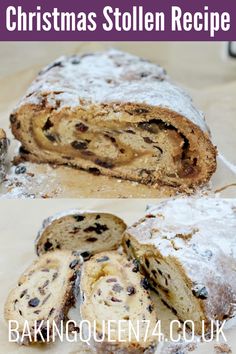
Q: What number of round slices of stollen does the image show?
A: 3